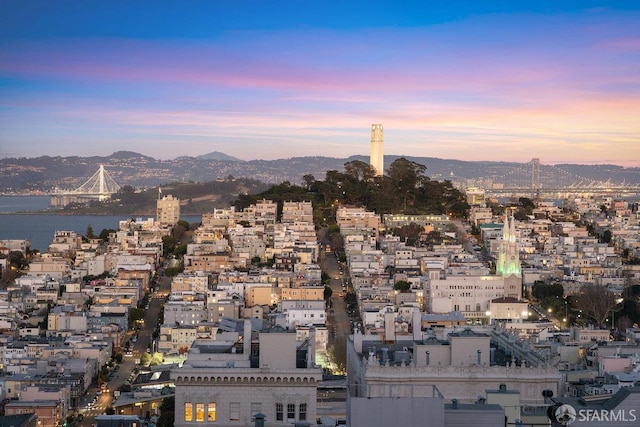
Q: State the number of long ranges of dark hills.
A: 1